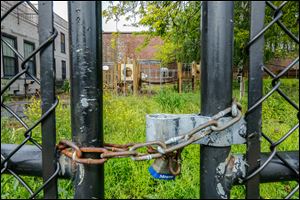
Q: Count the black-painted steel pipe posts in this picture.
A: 2